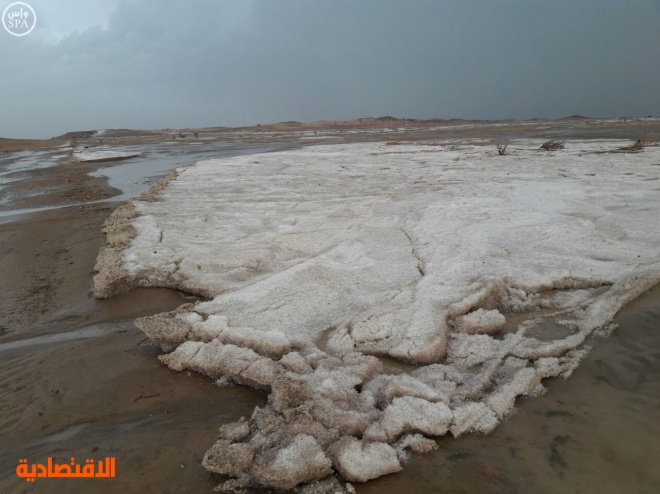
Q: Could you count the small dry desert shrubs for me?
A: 3